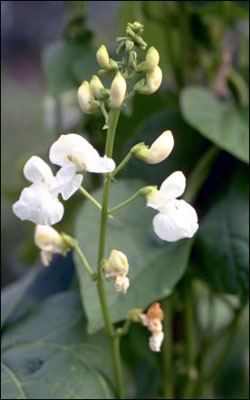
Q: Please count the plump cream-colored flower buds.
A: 7